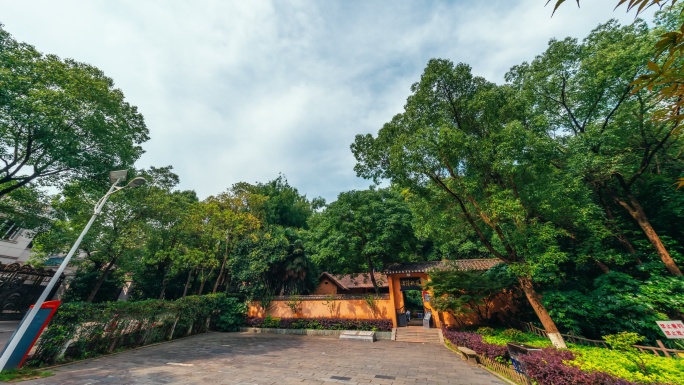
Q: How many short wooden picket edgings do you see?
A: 1